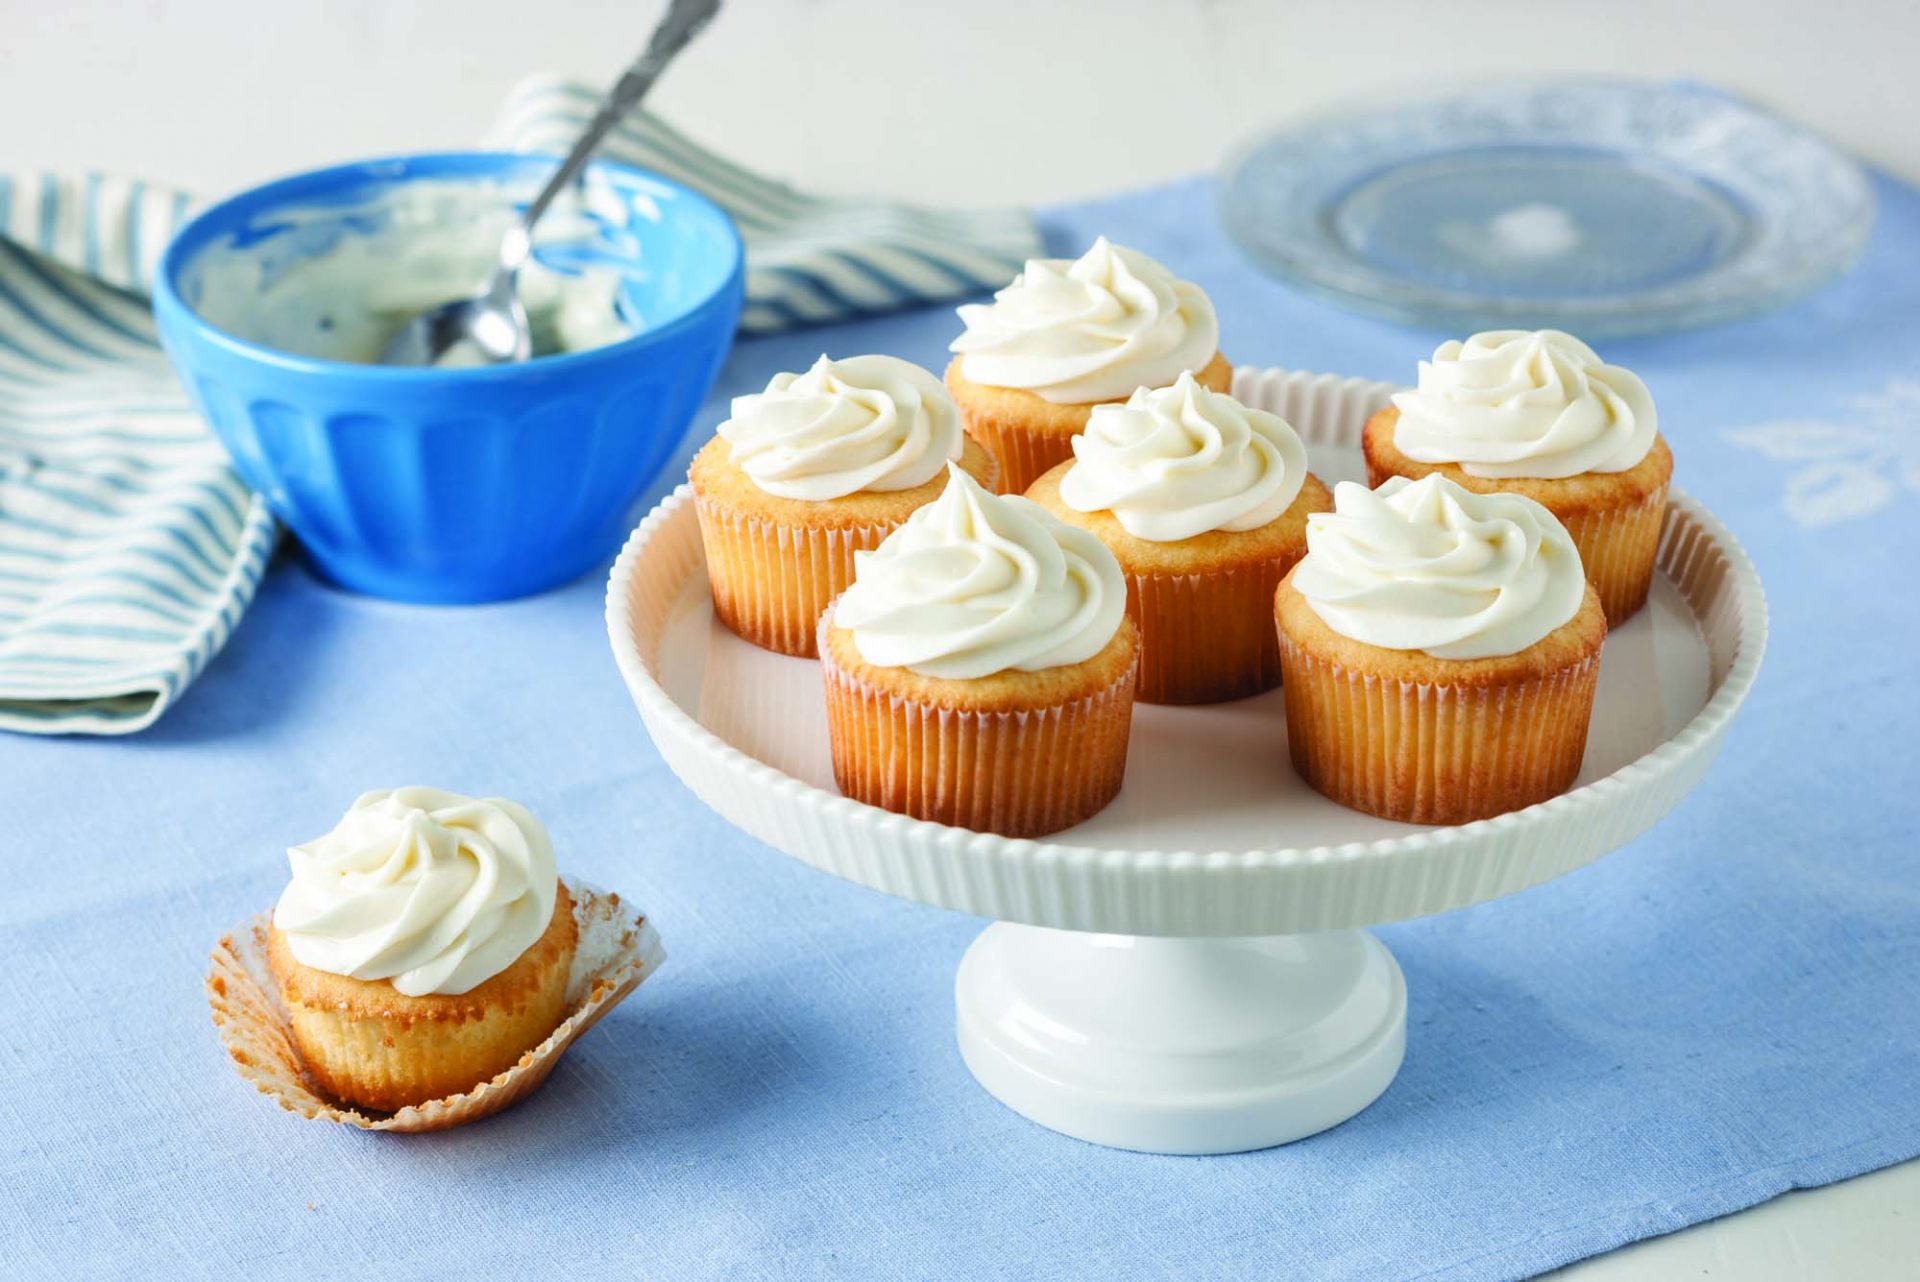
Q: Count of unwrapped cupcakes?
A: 1